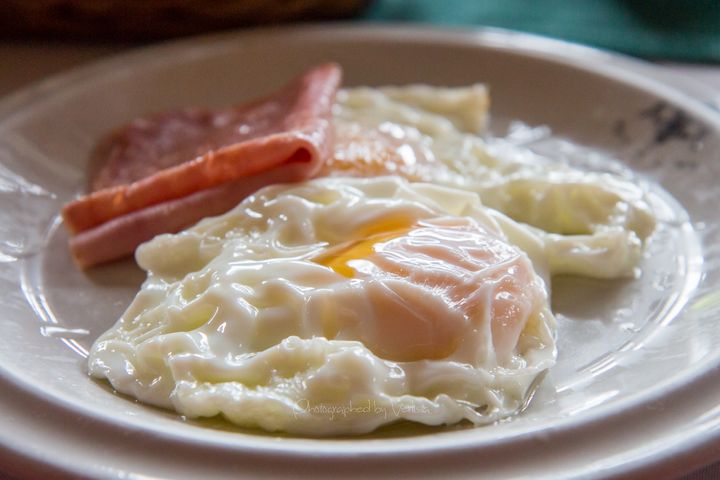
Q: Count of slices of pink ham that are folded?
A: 1